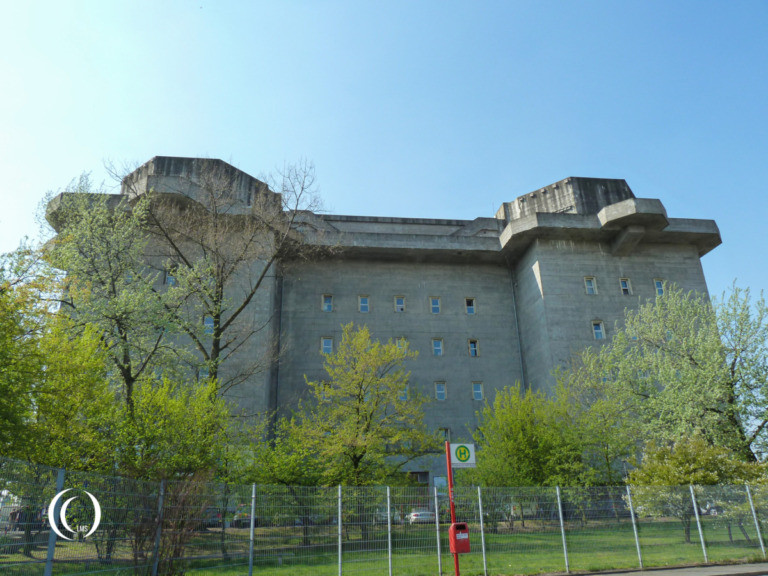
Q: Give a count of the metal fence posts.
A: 11